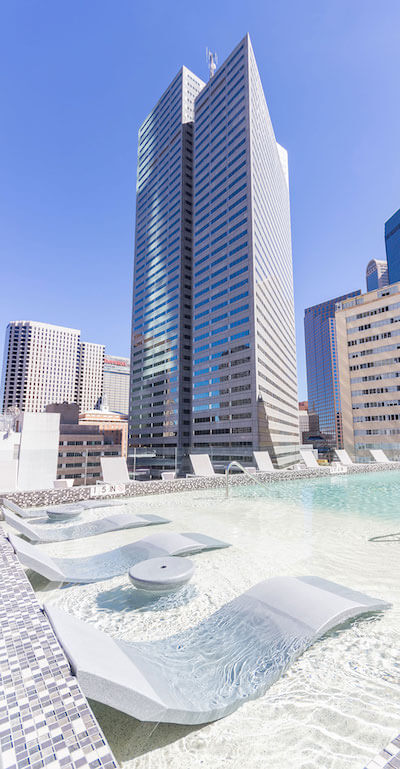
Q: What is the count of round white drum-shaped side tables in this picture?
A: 2